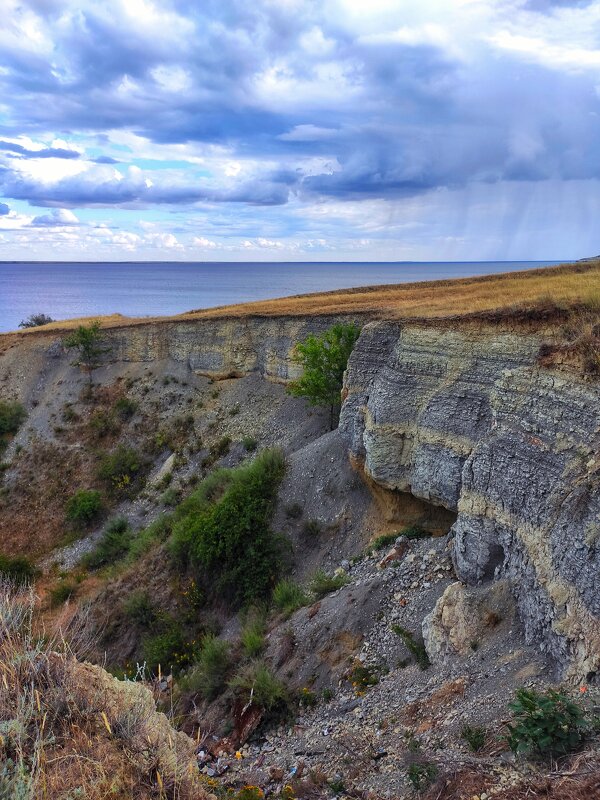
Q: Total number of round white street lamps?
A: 0